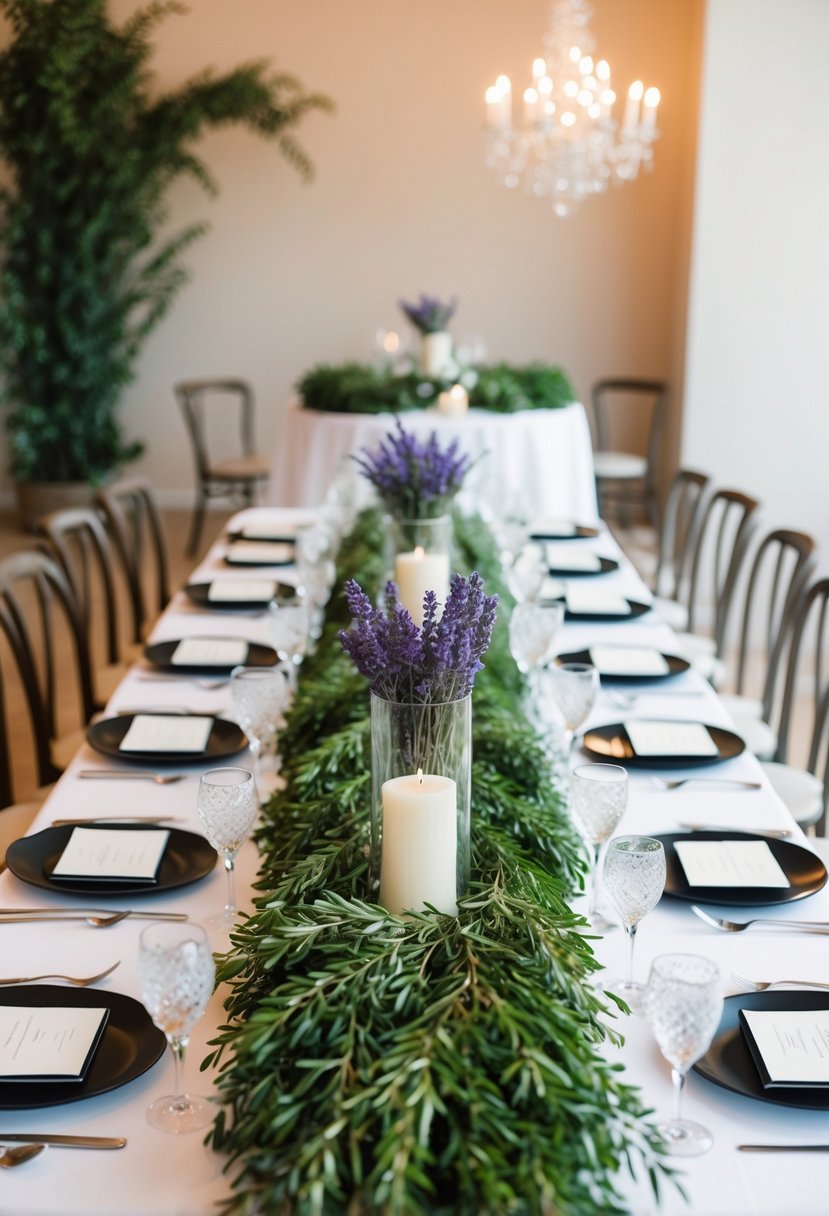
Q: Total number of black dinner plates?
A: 14